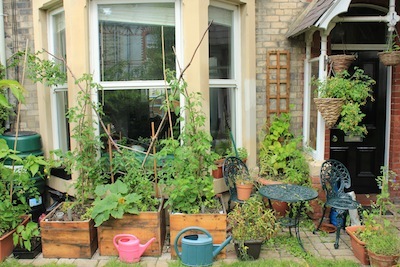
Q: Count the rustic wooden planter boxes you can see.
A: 3